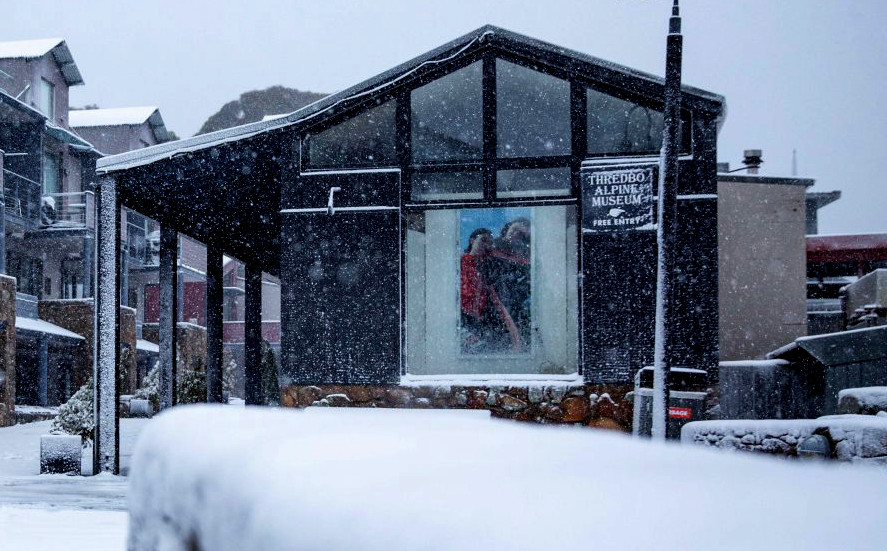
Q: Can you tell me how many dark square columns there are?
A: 4